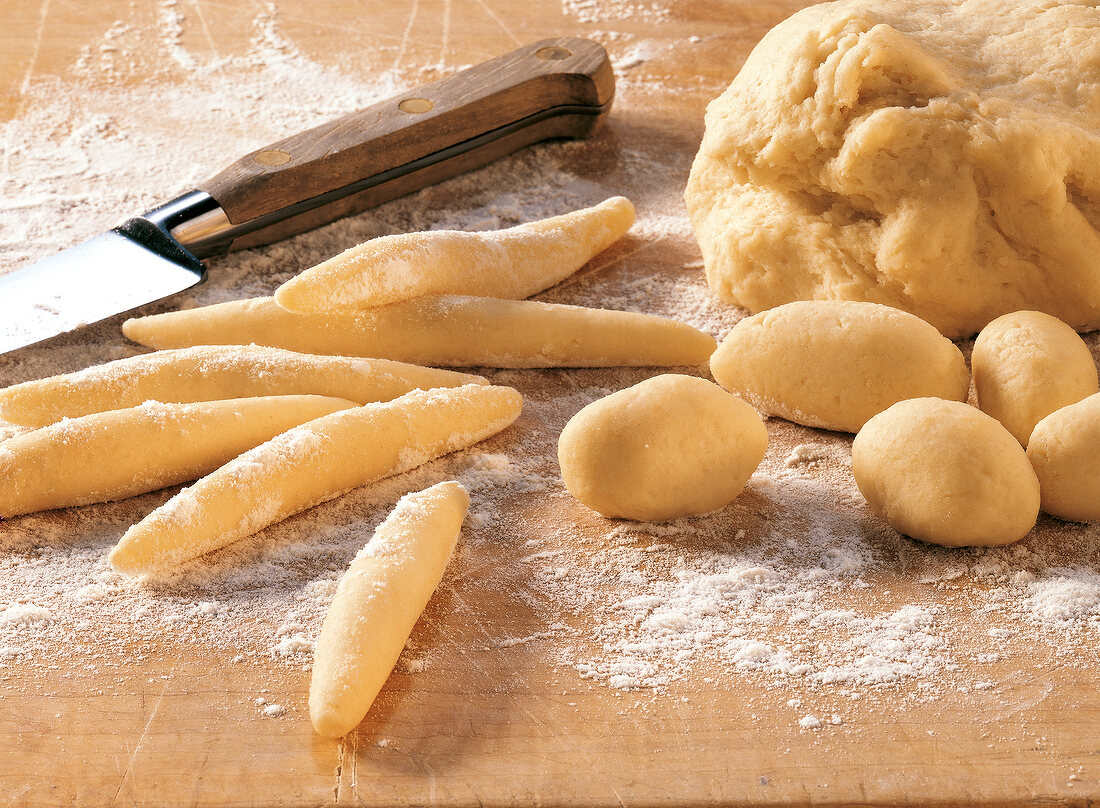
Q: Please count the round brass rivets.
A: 3